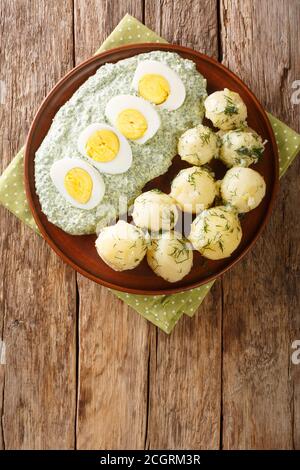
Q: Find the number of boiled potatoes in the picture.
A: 9